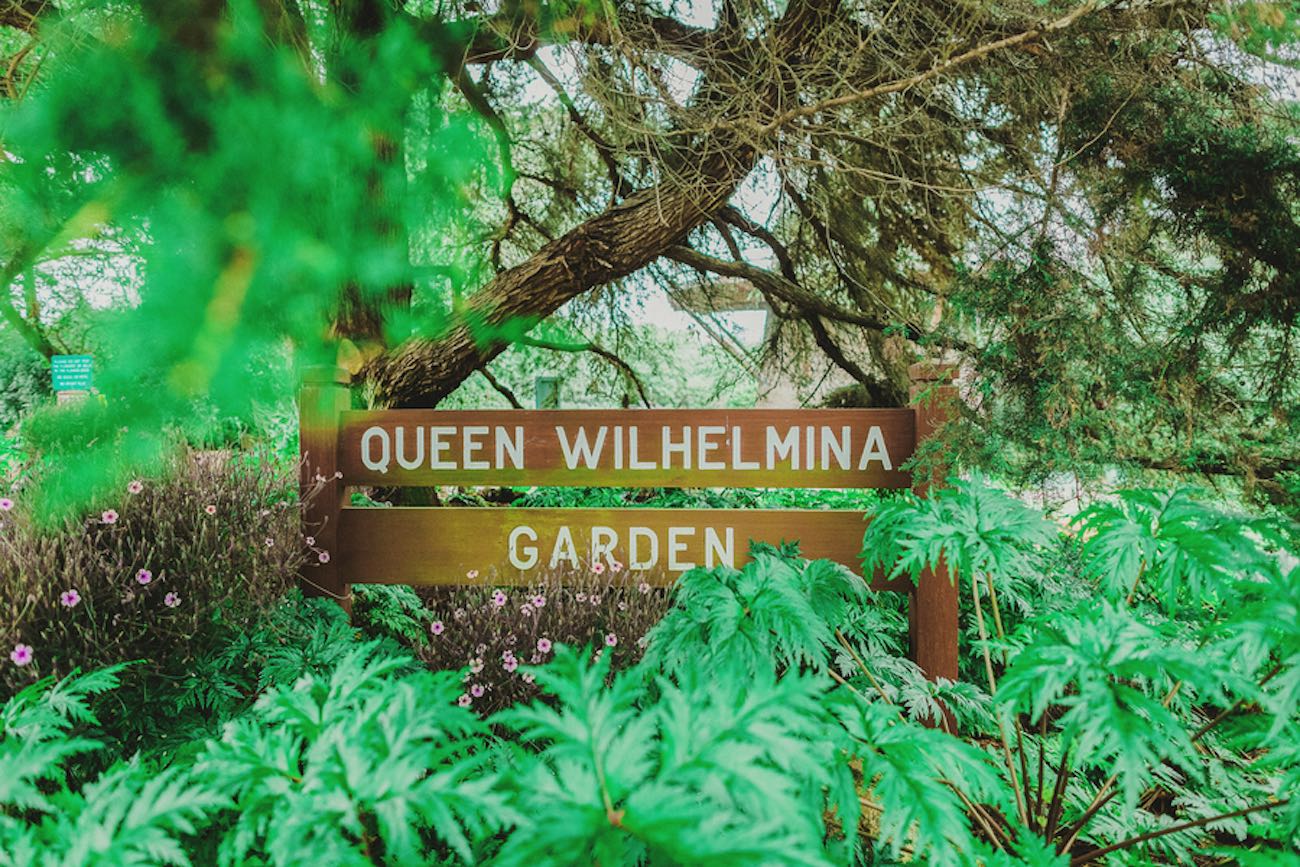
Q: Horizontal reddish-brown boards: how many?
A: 2